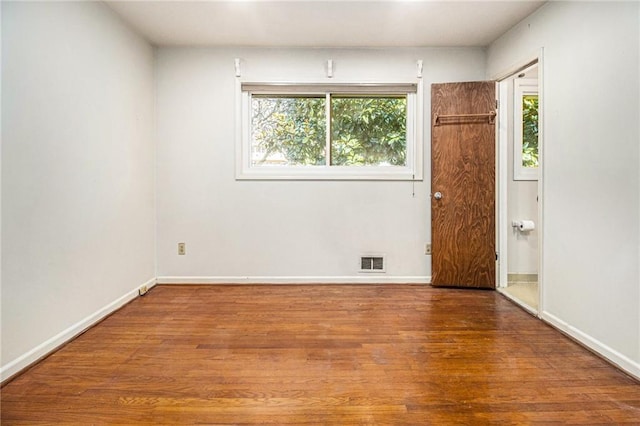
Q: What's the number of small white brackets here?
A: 3